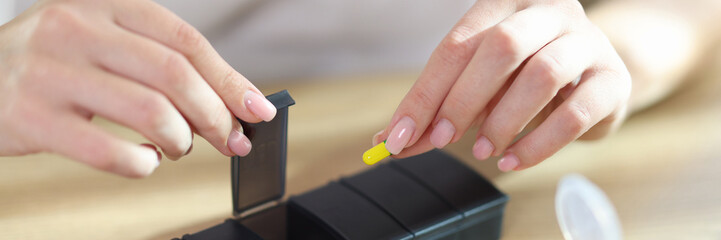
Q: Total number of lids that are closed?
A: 4